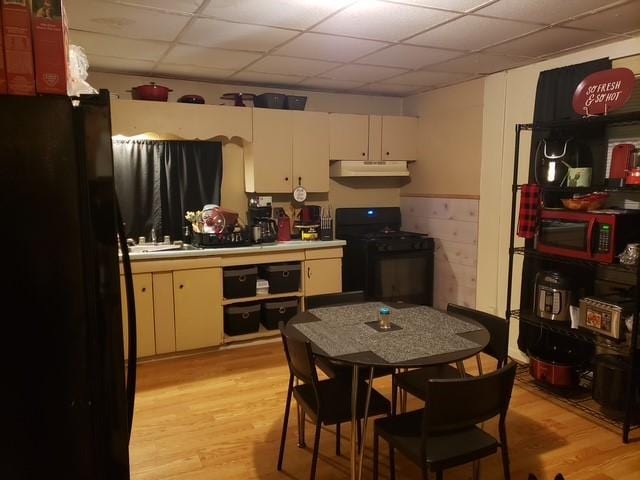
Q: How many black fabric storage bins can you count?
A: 4